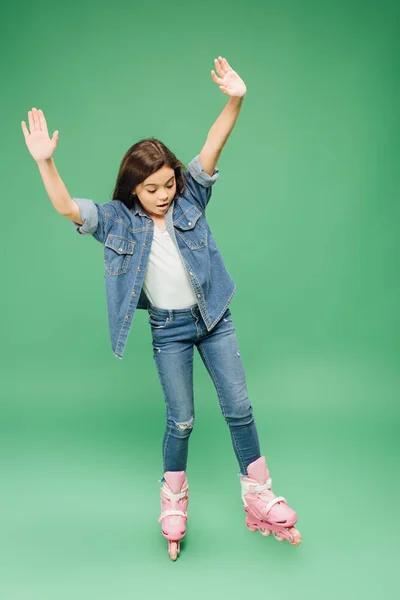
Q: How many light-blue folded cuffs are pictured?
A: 2